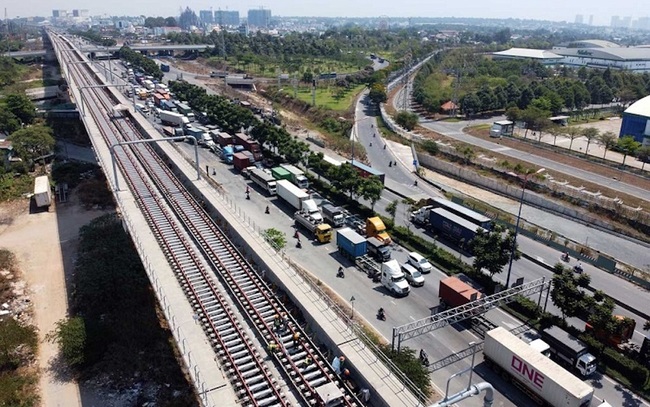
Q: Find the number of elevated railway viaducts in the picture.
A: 1